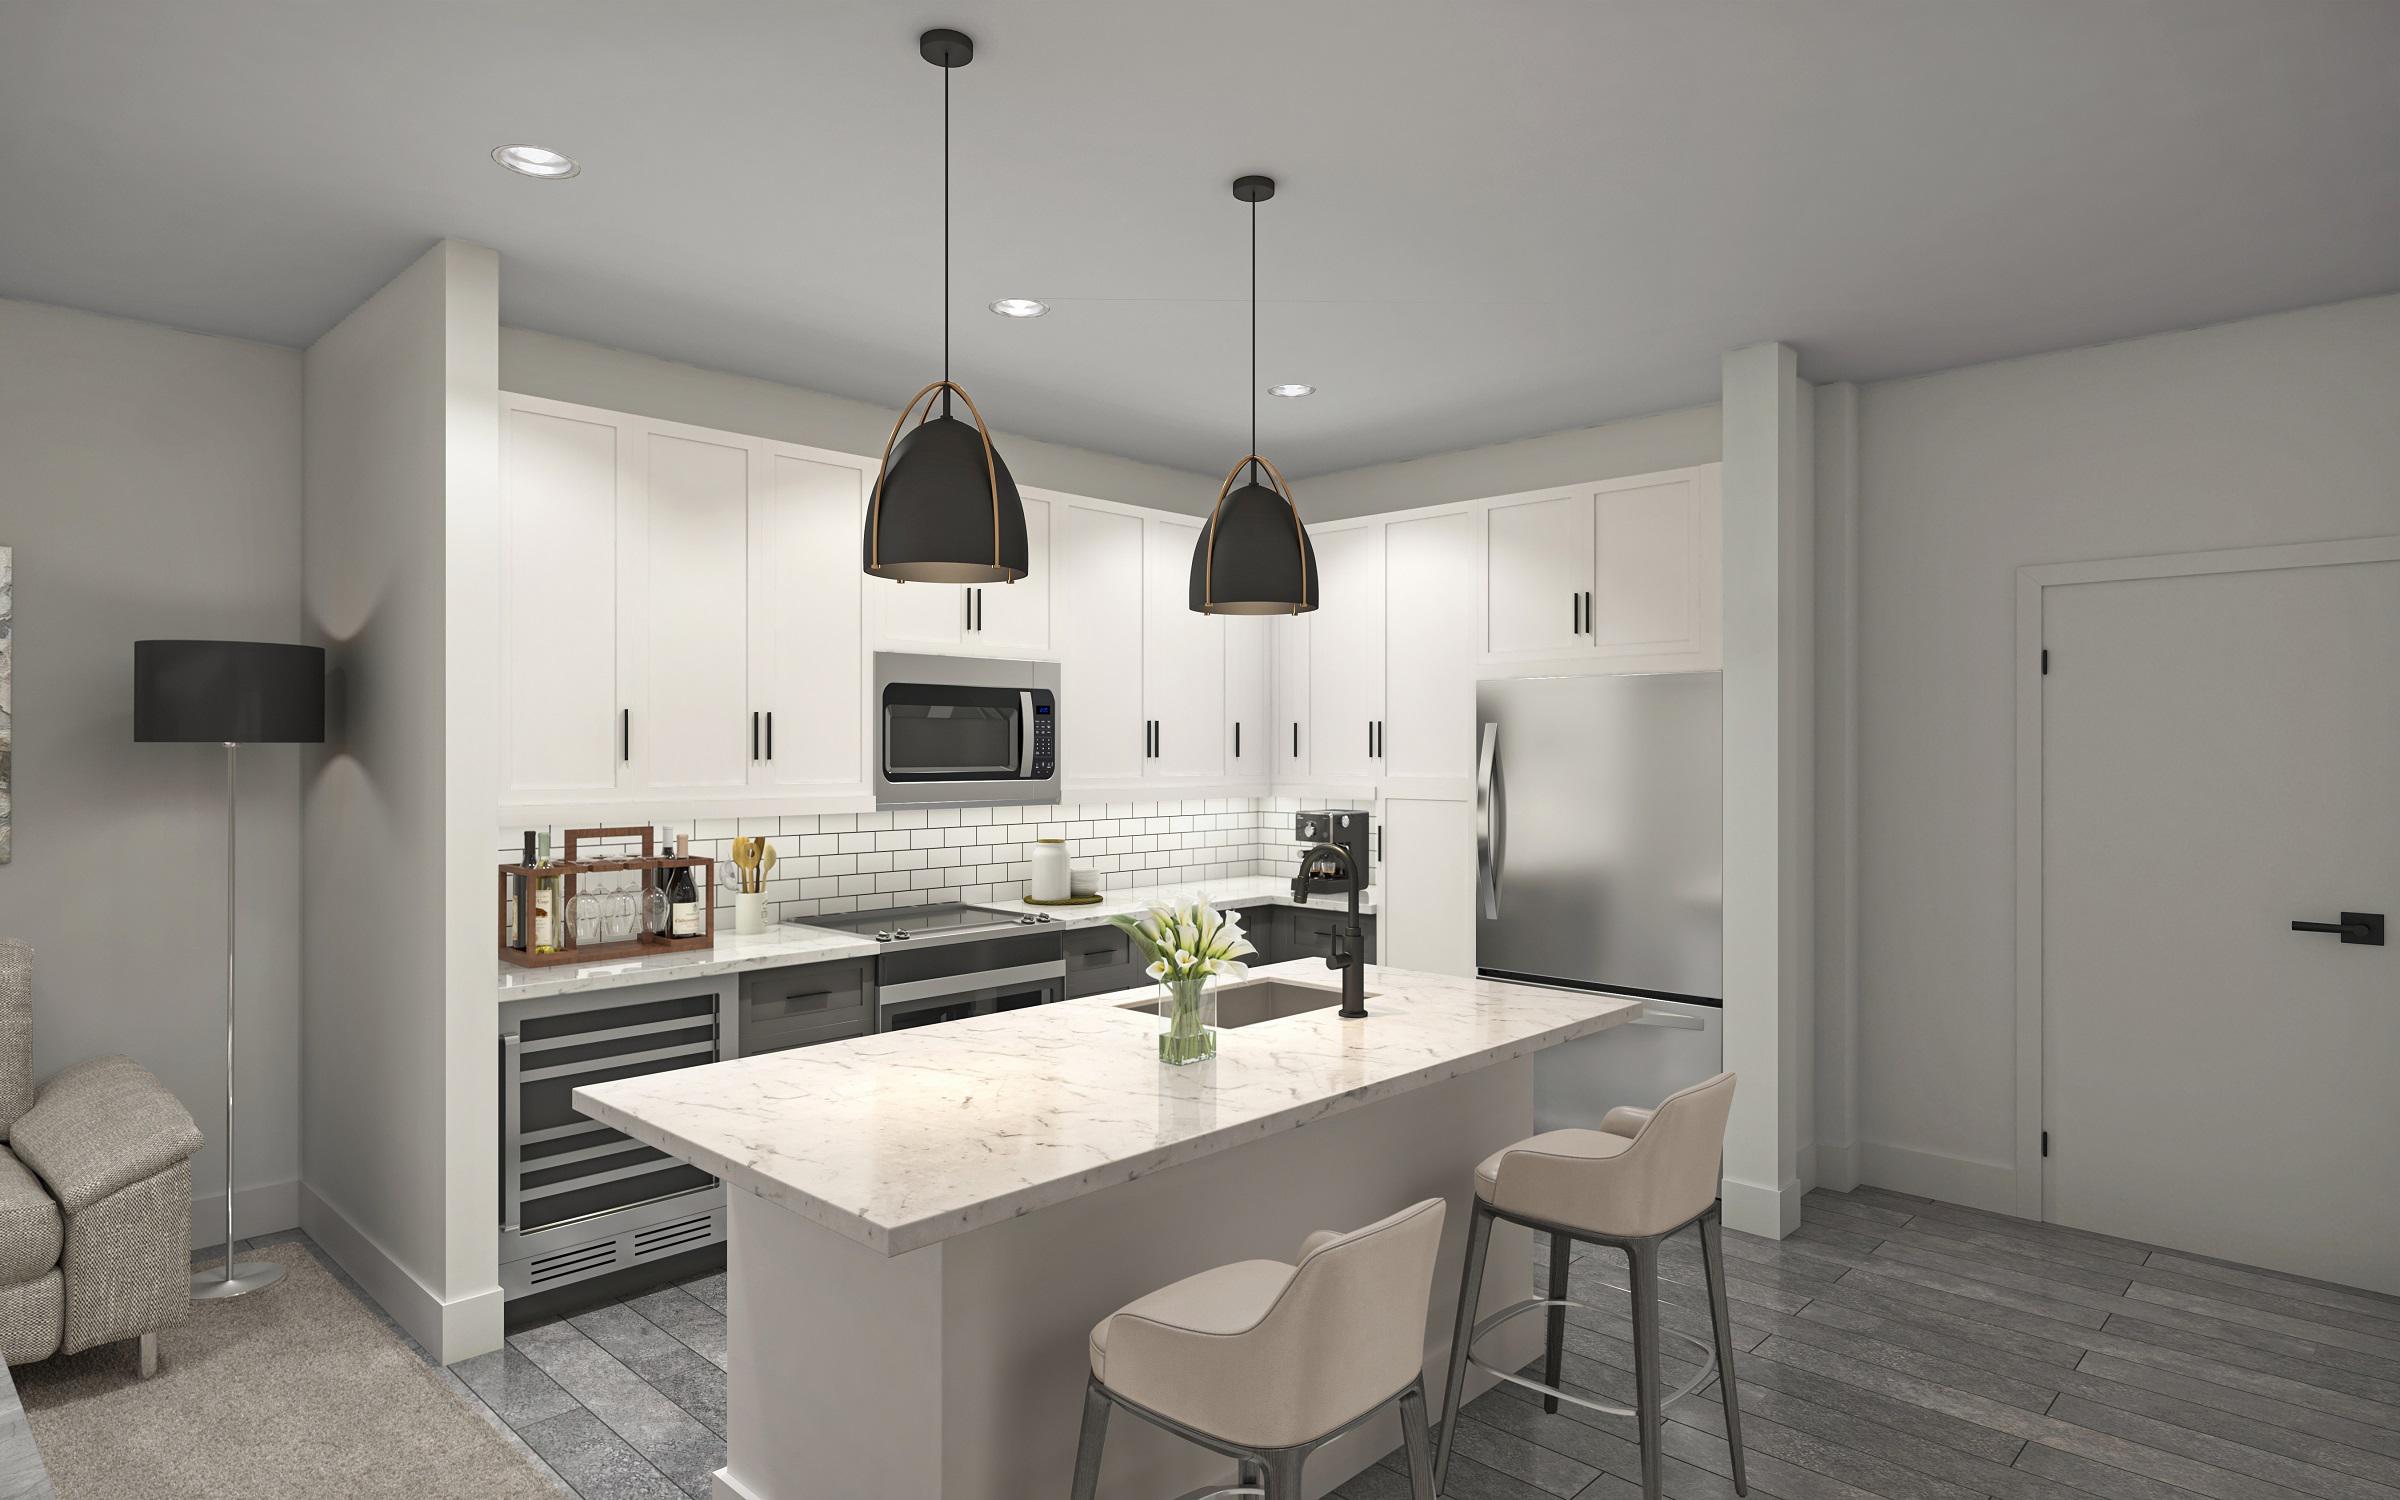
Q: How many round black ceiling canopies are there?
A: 2